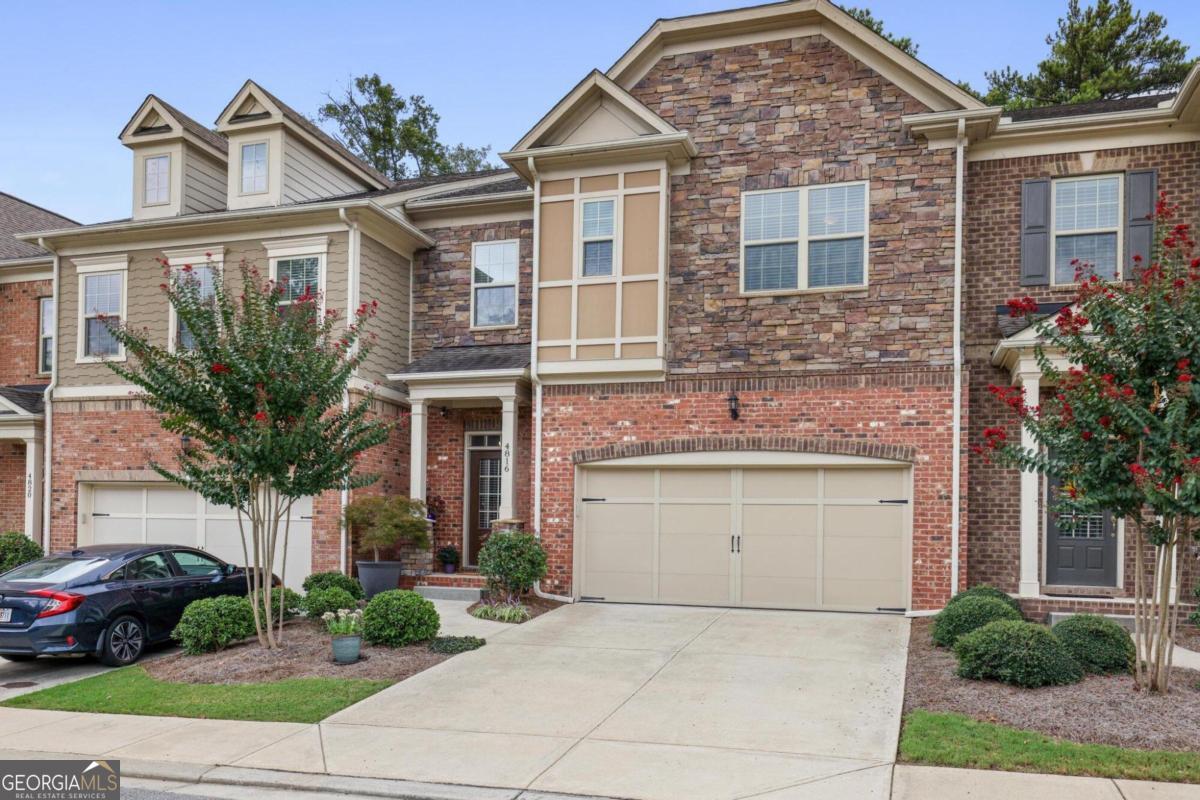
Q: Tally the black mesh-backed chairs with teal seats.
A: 0